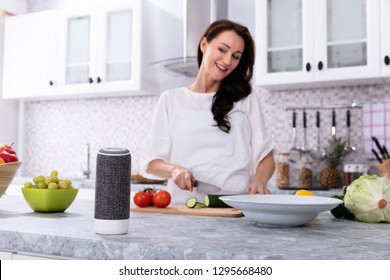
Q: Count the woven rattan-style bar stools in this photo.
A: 0